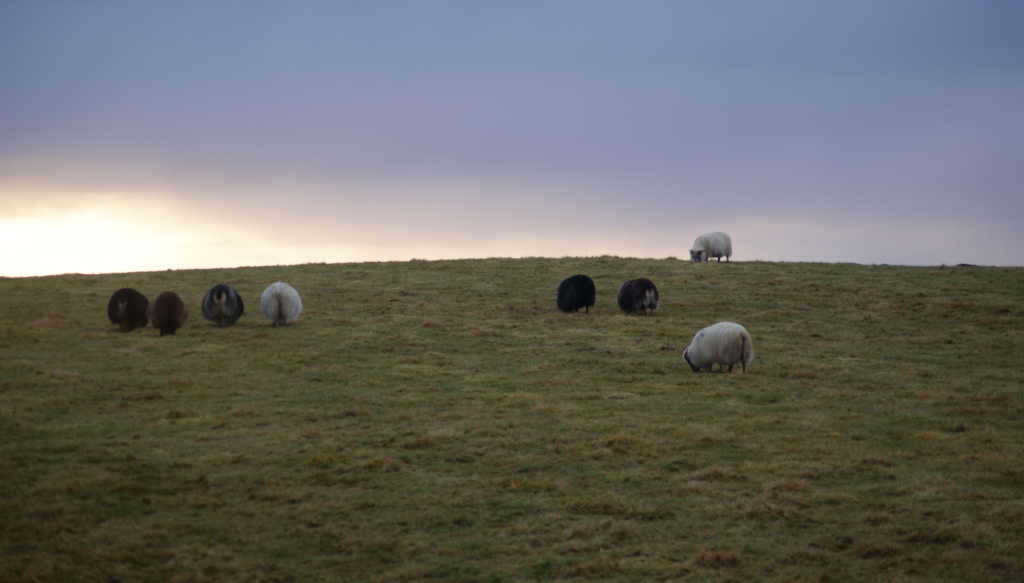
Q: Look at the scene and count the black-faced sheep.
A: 2